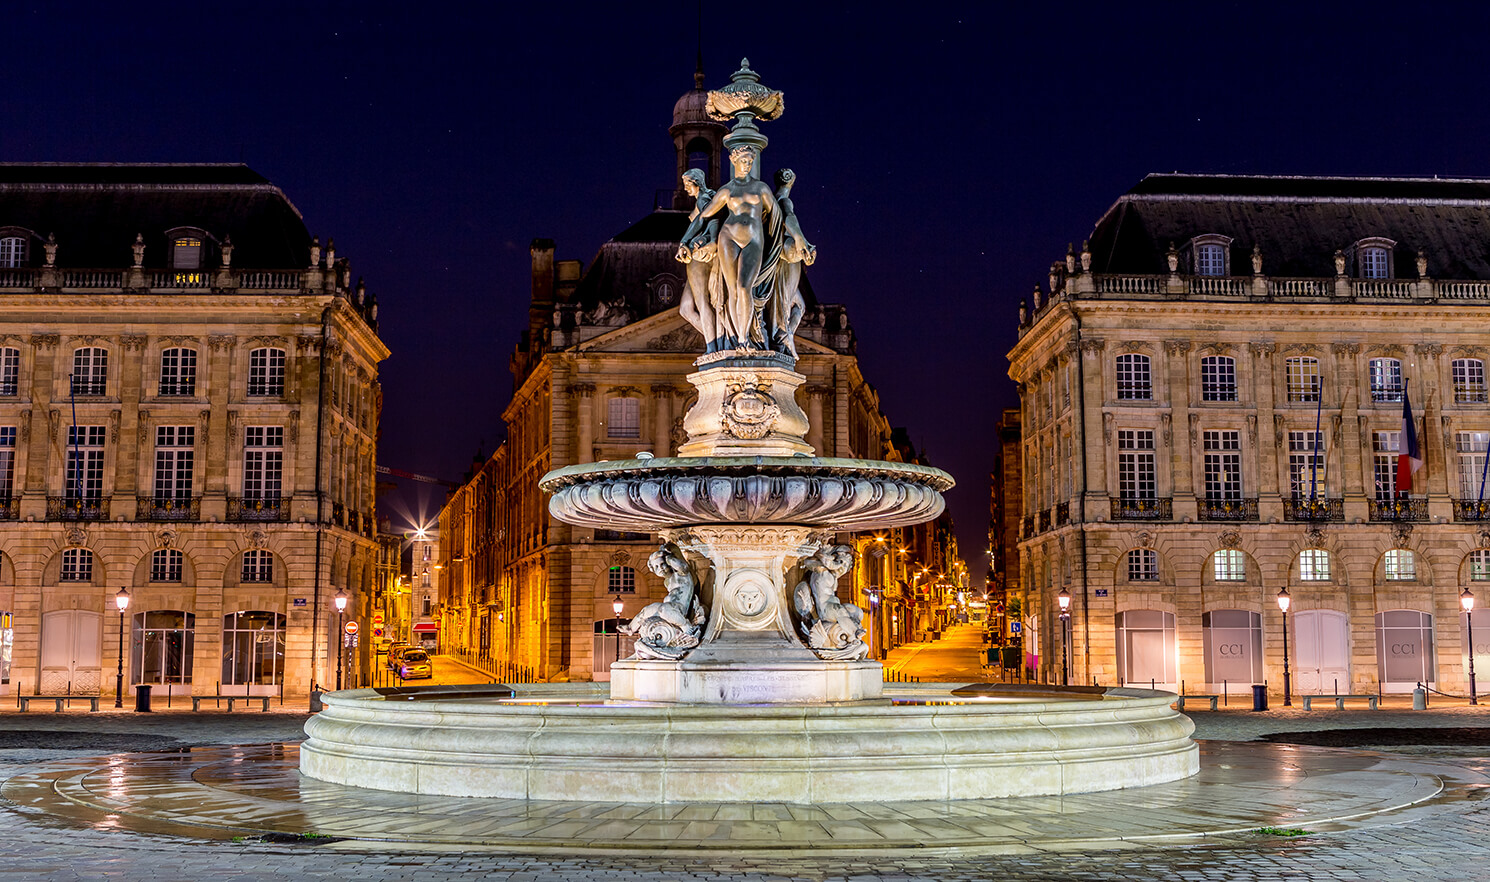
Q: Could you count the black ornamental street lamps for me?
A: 6